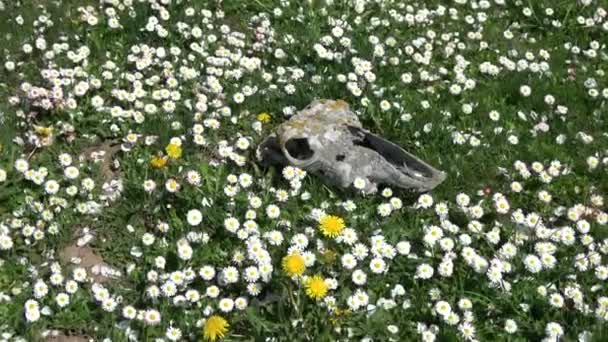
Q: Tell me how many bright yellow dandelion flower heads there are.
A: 7